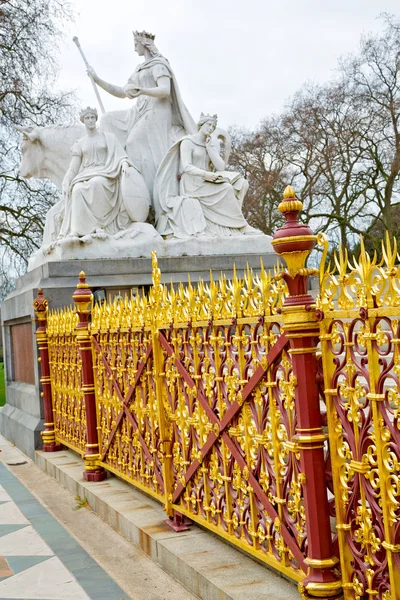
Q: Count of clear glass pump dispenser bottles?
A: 0